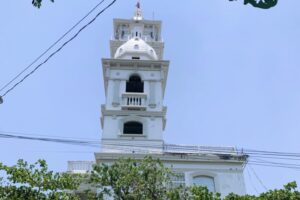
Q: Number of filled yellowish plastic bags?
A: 0